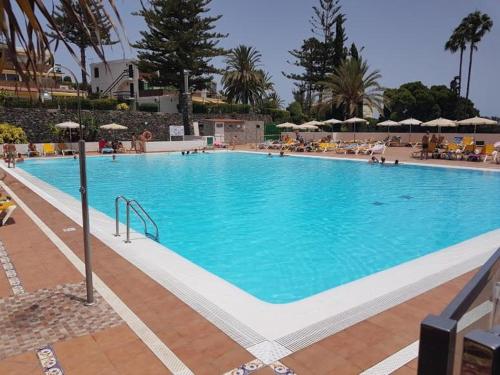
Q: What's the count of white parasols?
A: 11